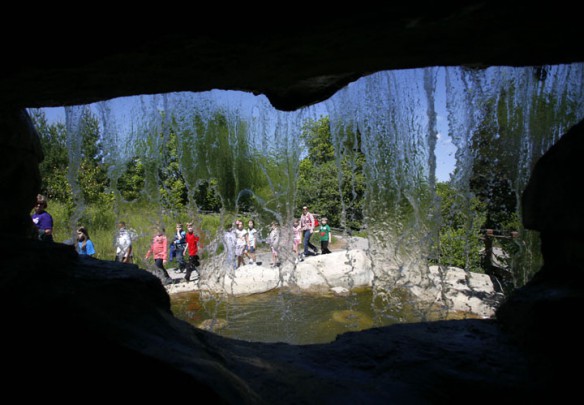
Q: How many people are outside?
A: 13